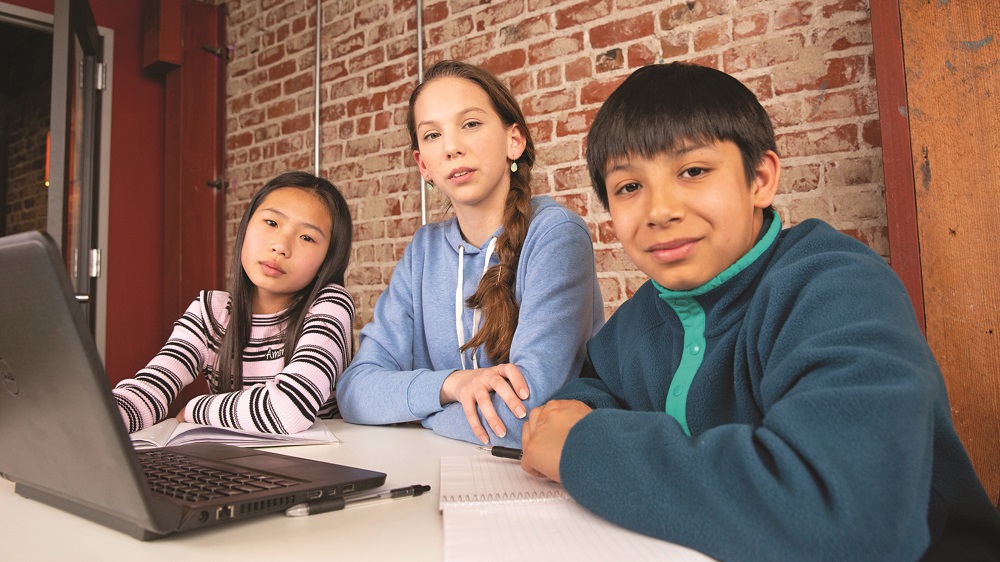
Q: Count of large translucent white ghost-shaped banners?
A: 0